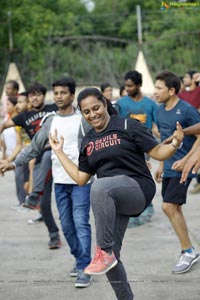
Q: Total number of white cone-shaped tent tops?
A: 2